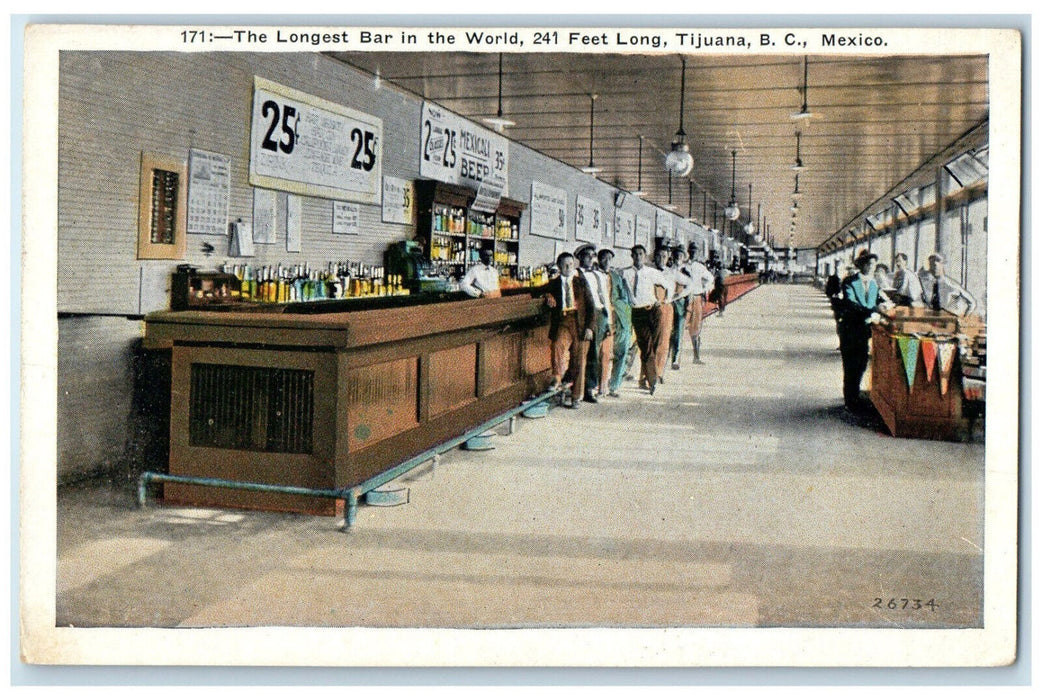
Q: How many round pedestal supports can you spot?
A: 3